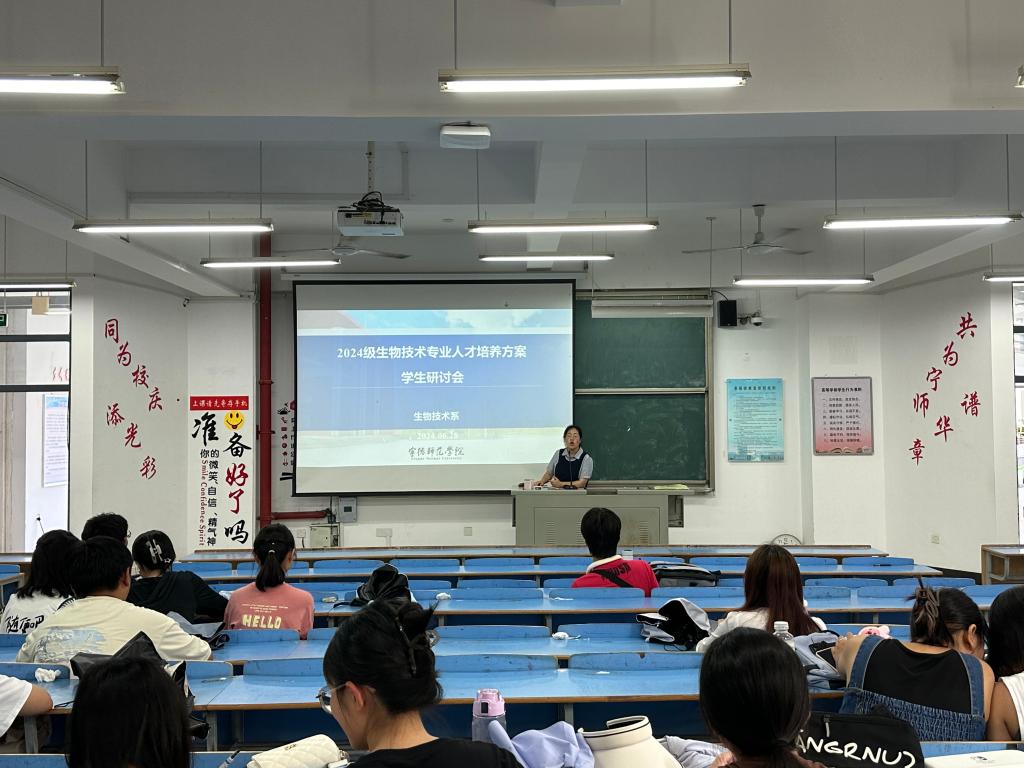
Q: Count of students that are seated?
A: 13